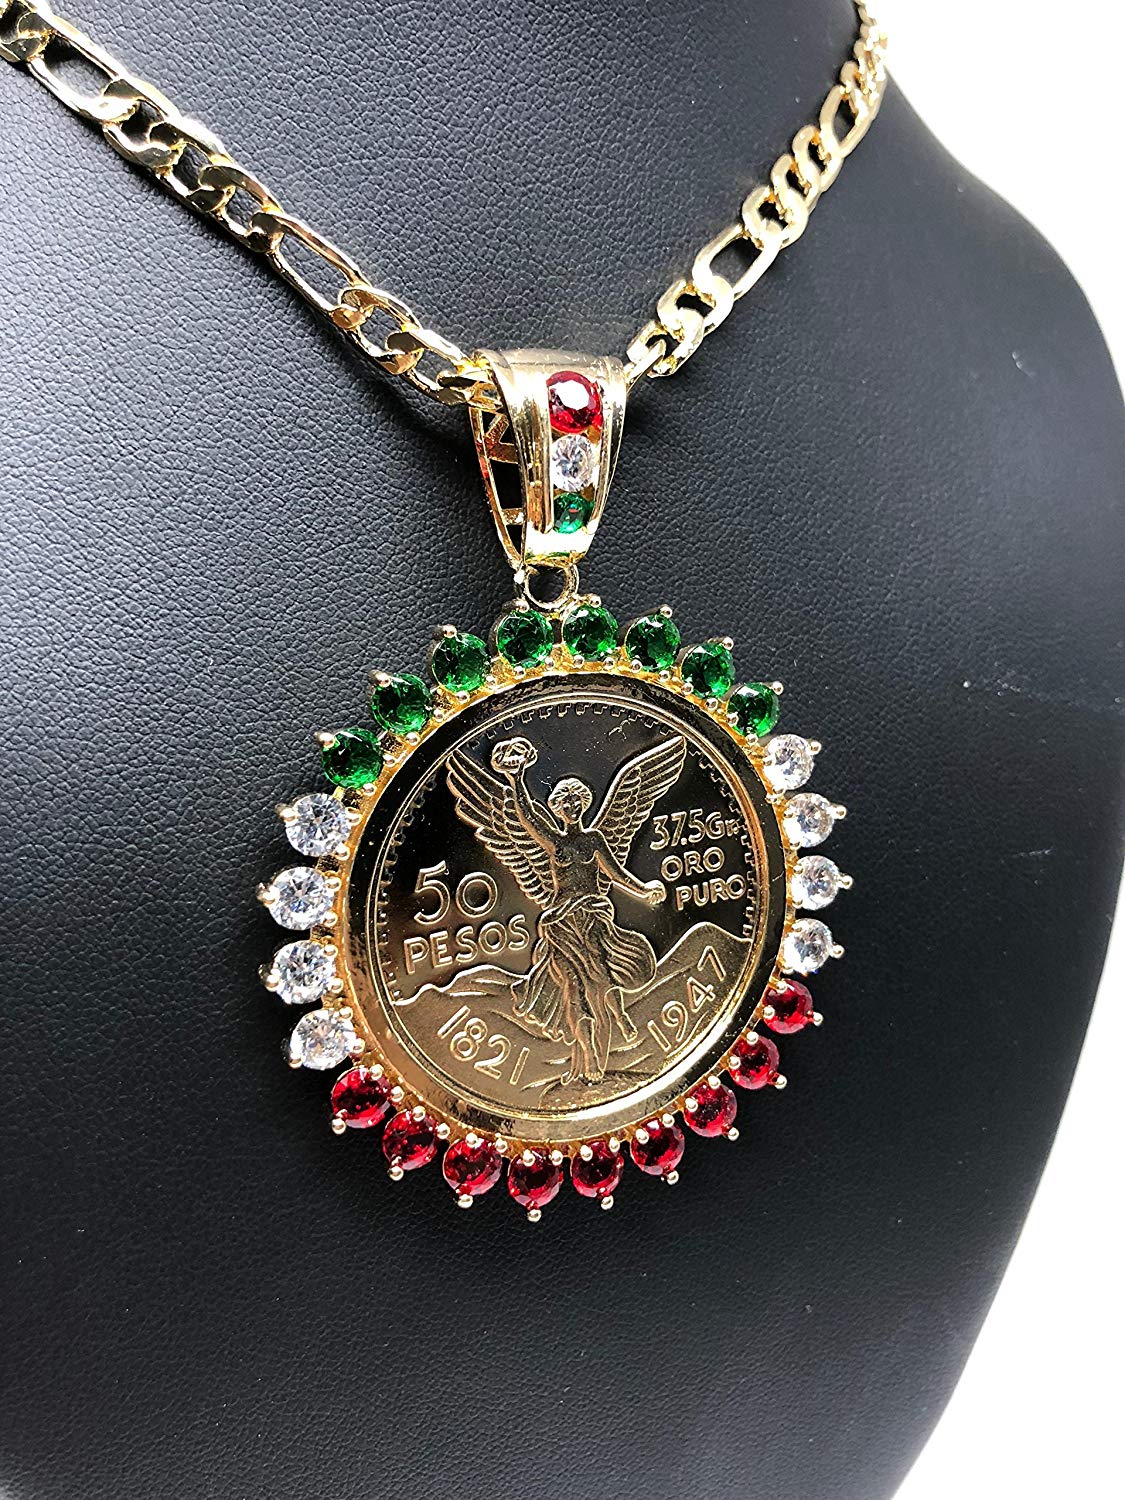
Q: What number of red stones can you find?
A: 10